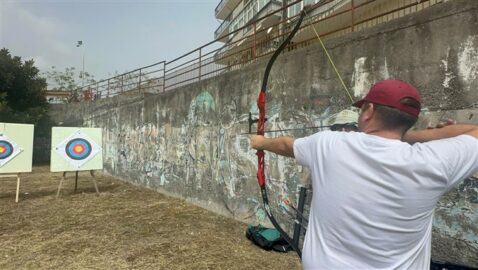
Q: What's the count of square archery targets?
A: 2